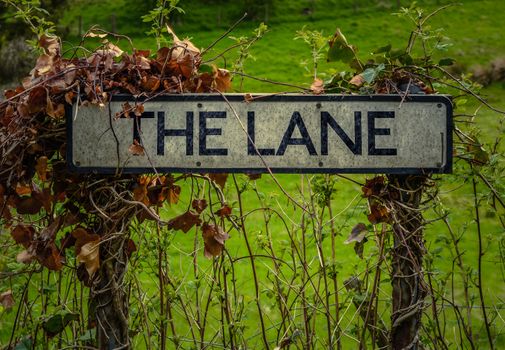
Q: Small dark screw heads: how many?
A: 7